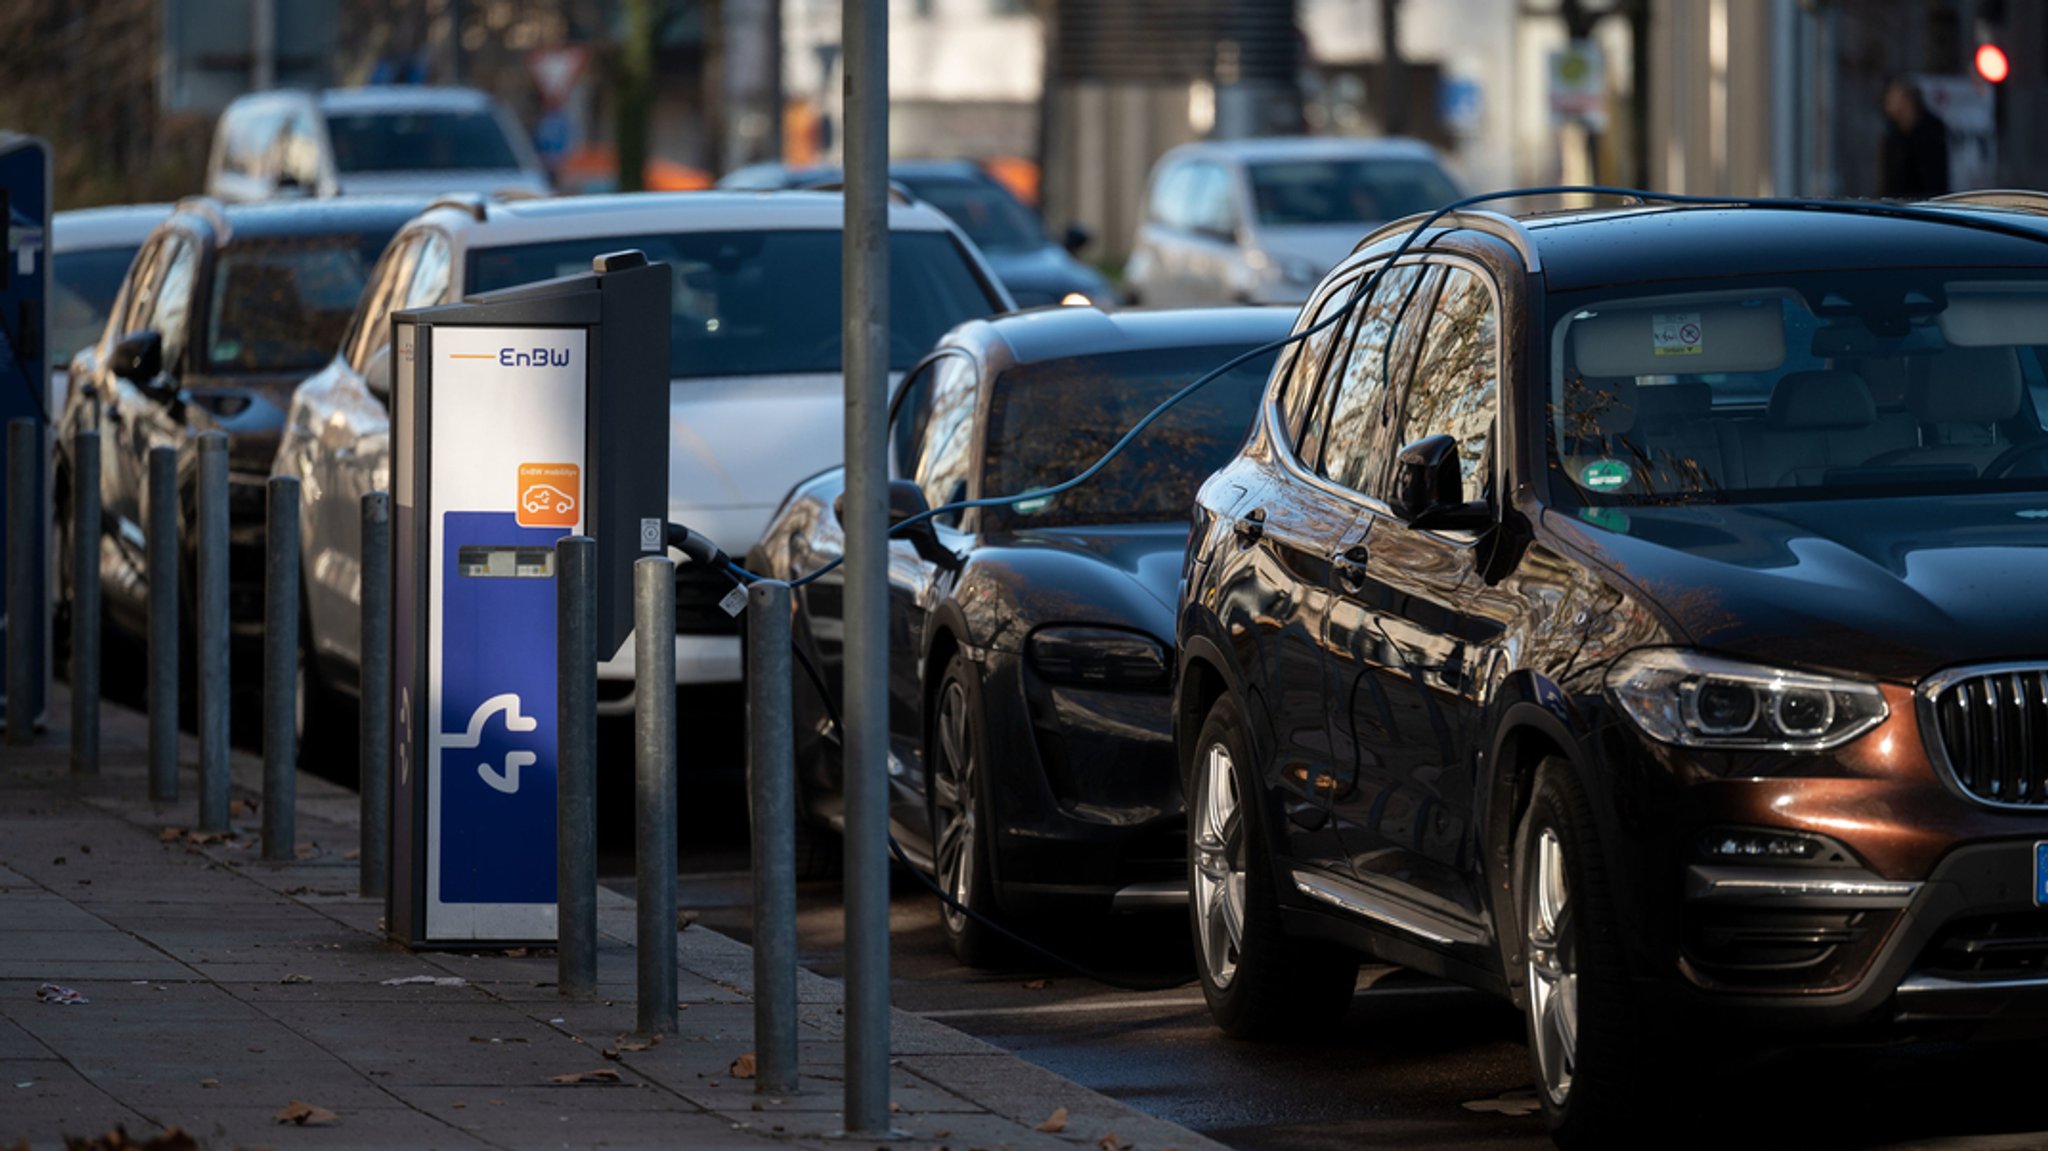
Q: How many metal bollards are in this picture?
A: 9